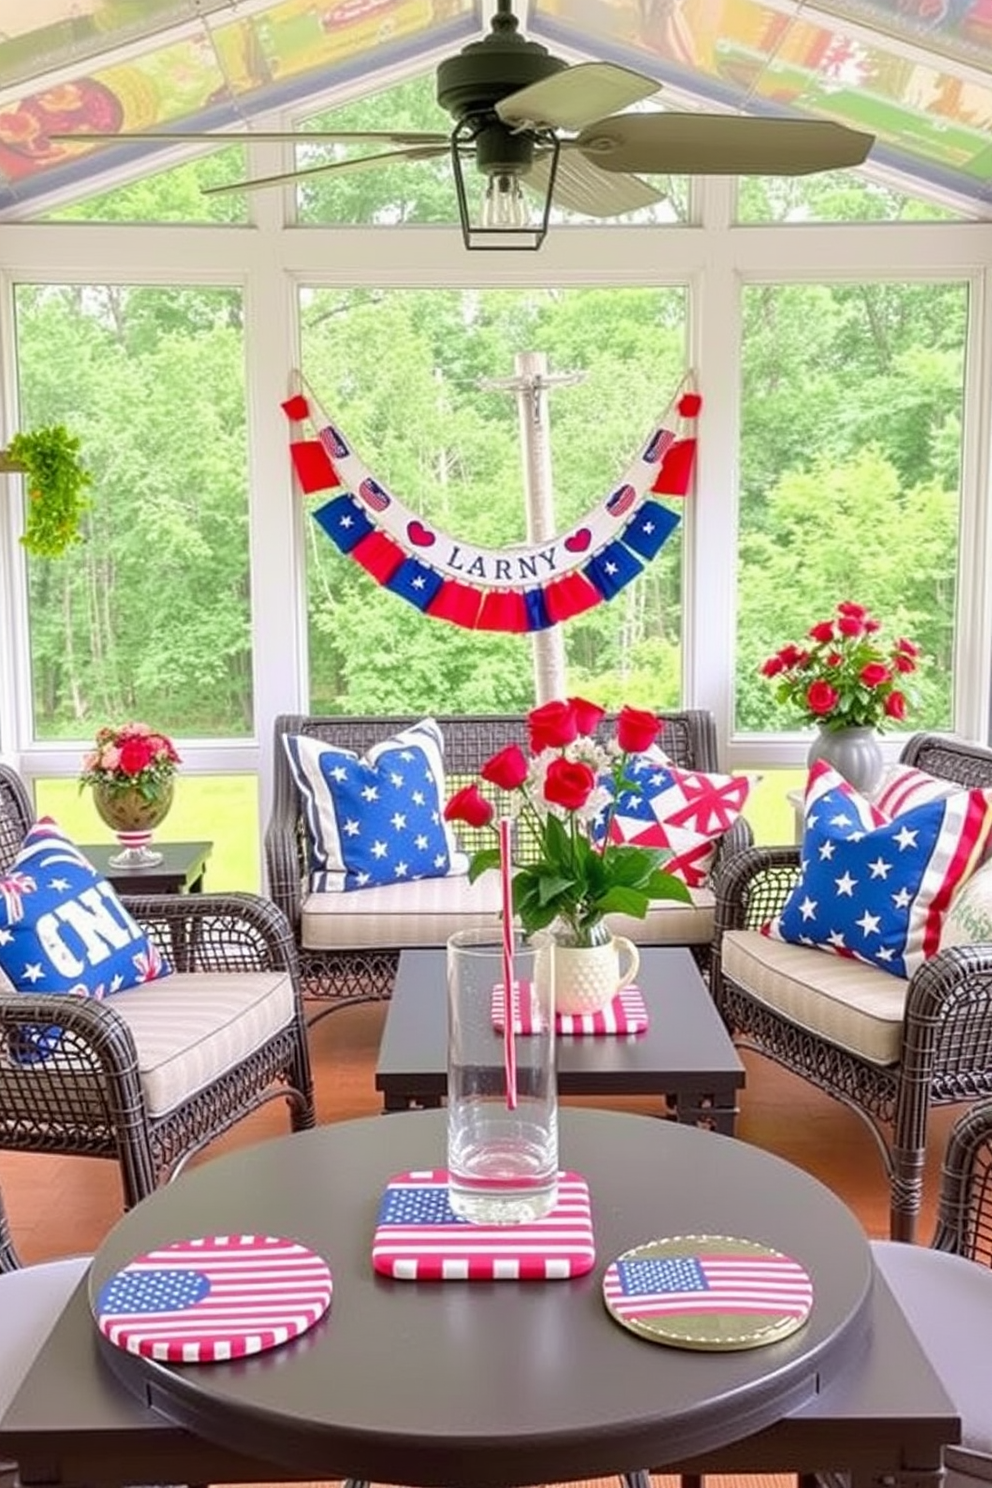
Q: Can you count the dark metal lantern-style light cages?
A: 1